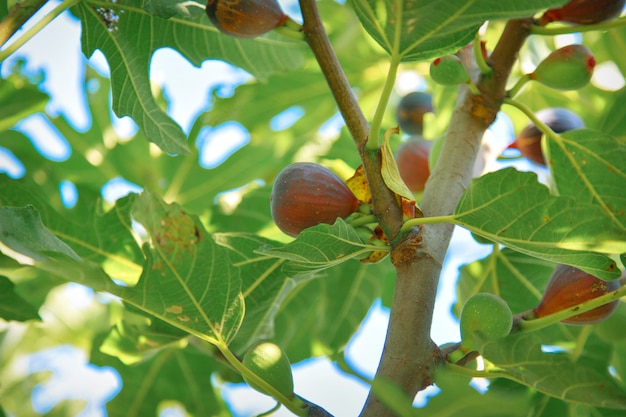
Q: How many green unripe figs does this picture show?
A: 4